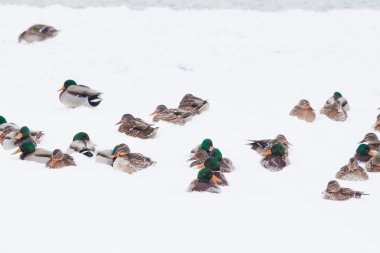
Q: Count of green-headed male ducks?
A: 13